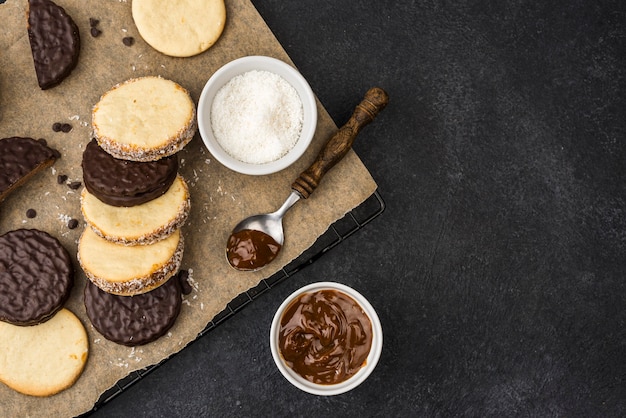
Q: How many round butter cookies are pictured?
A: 5